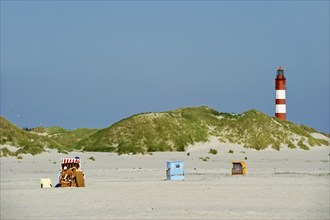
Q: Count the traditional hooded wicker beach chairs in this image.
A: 3